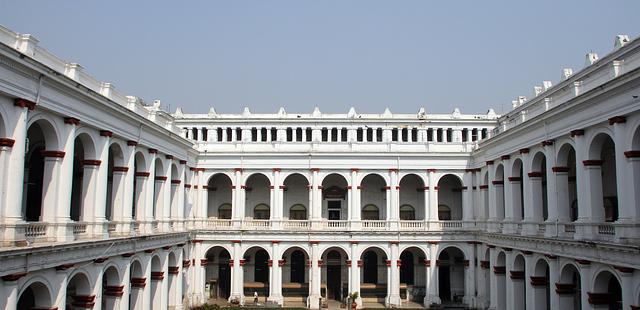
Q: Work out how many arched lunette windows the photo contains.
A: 6